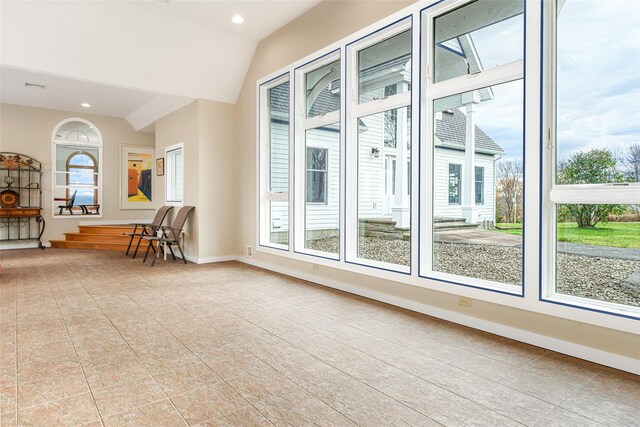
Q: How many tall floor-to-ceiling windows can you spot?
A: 5